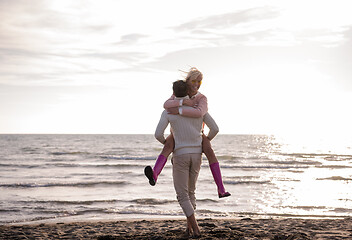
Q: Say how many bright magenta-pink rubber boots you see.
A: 2